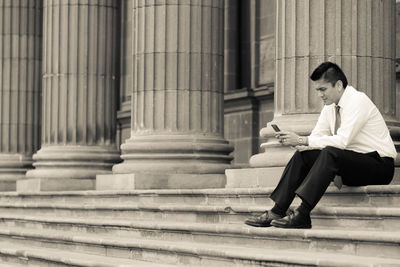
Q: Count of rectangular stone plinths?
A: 4